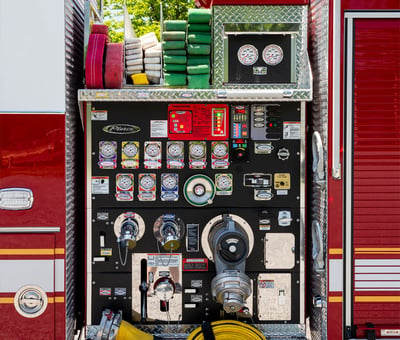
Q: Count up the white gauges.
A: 12